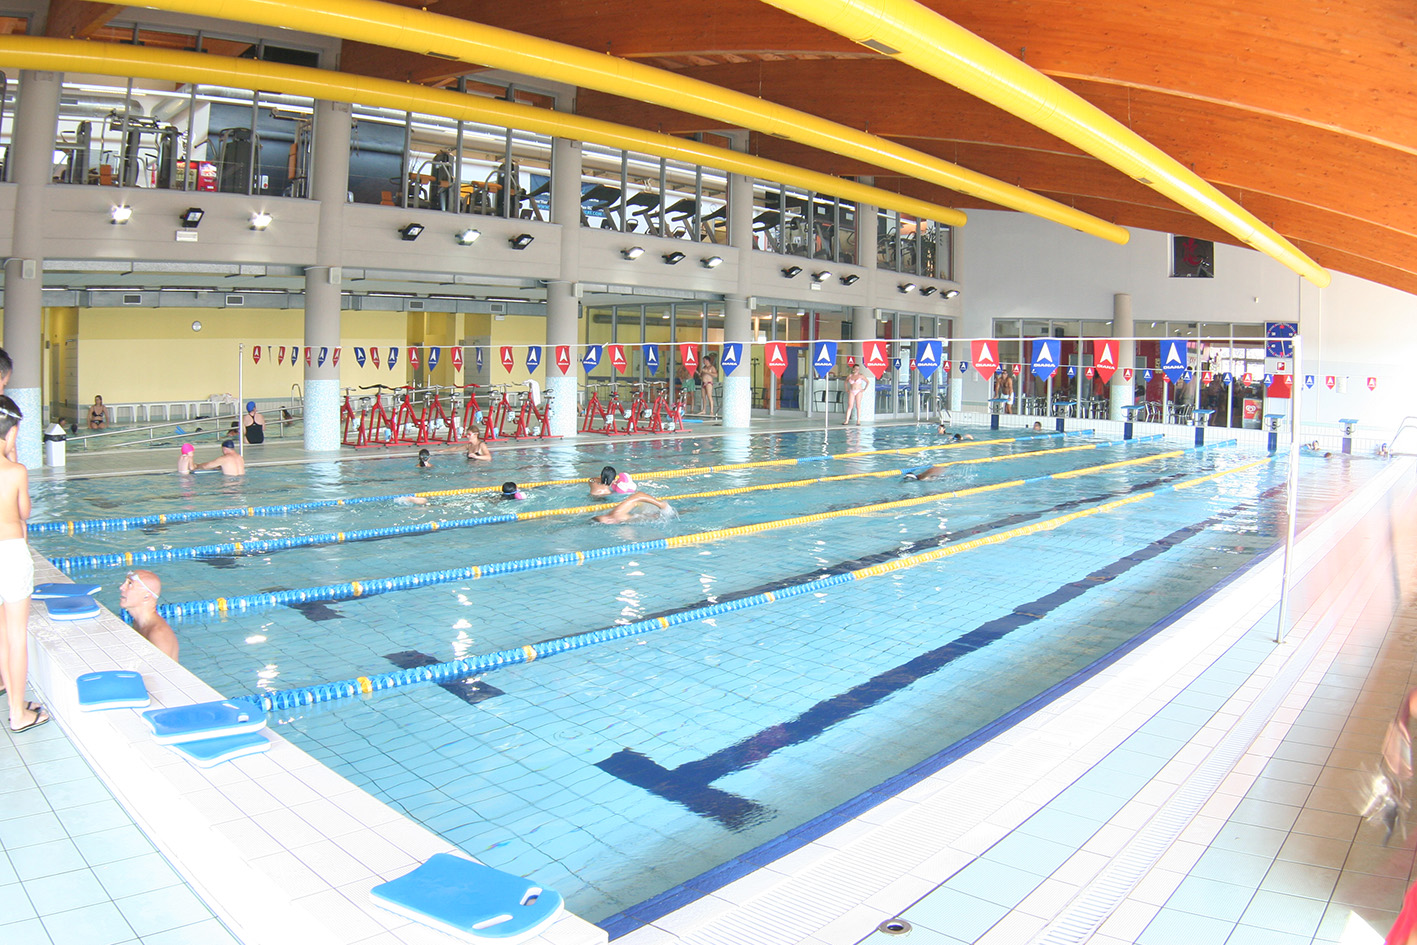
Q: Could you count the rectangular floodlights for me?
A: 15